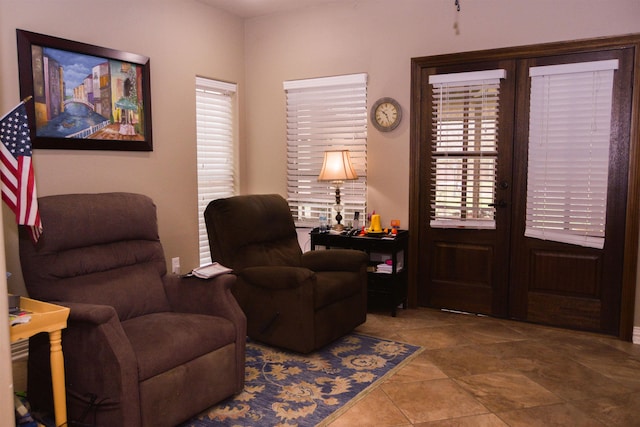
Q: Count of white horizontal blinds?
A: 4